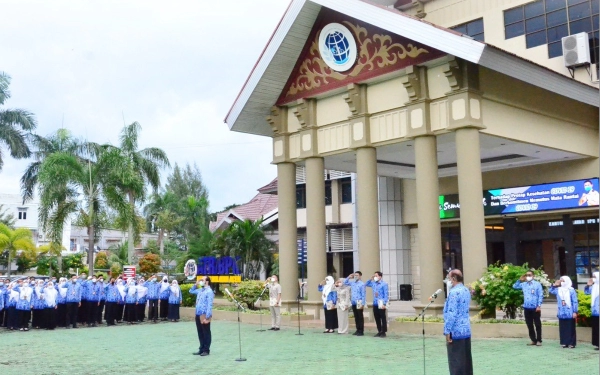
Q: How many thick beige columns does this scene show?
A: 5